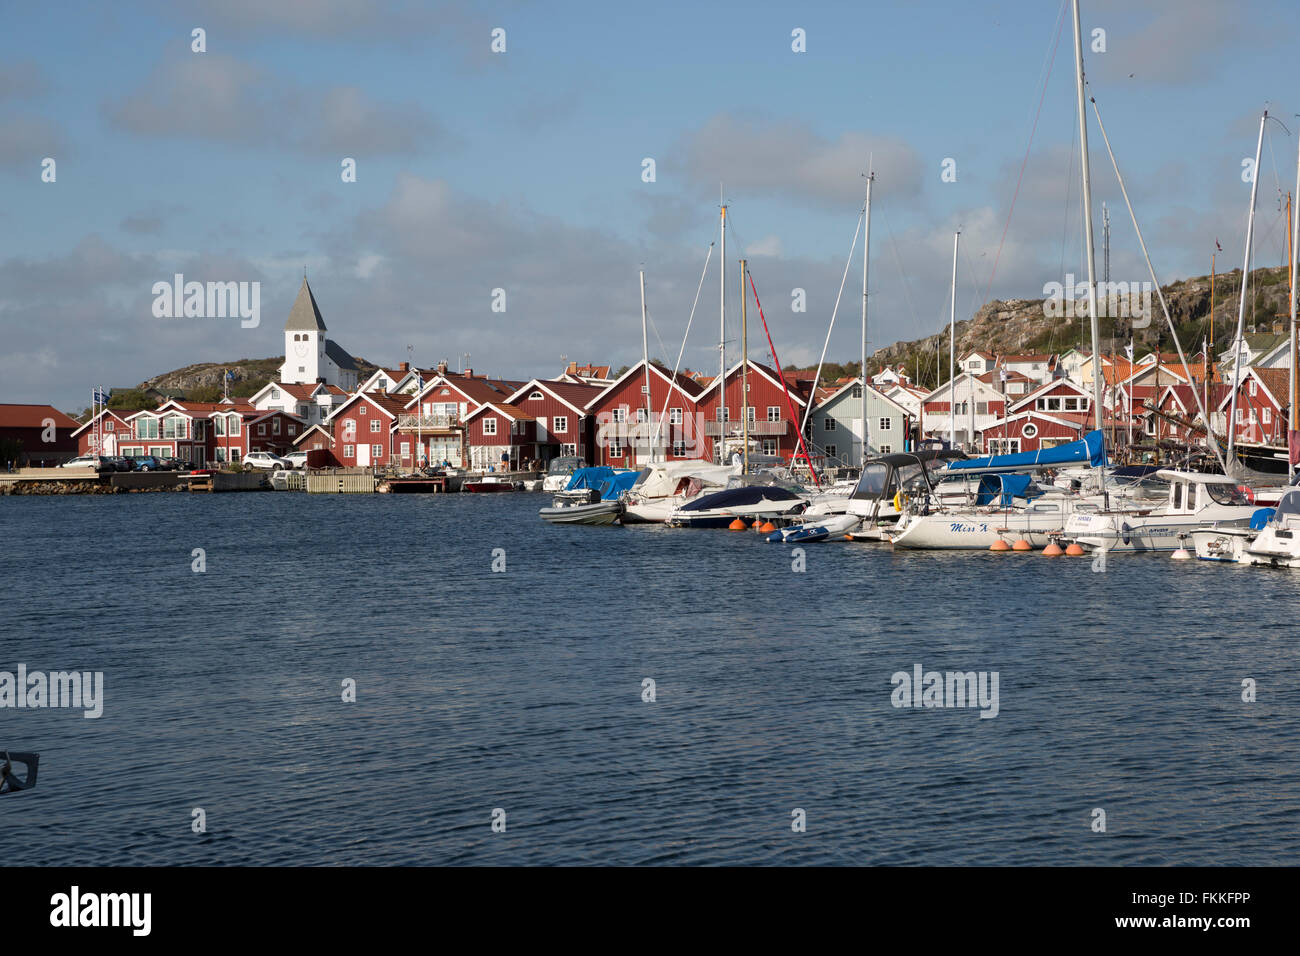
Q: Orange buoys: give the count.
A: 7